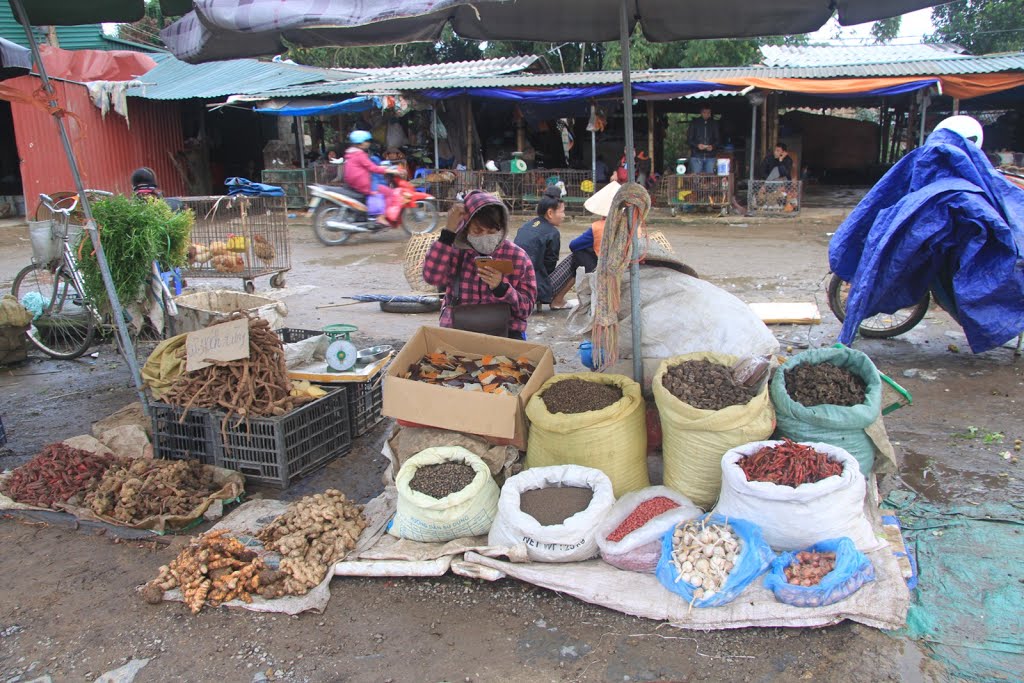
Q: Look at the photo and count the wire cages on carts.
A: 2